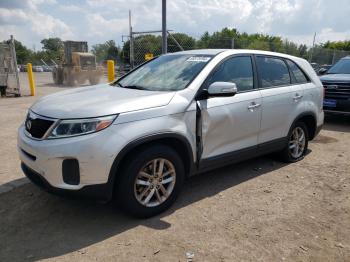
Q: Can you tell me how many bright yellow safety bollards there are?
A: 2